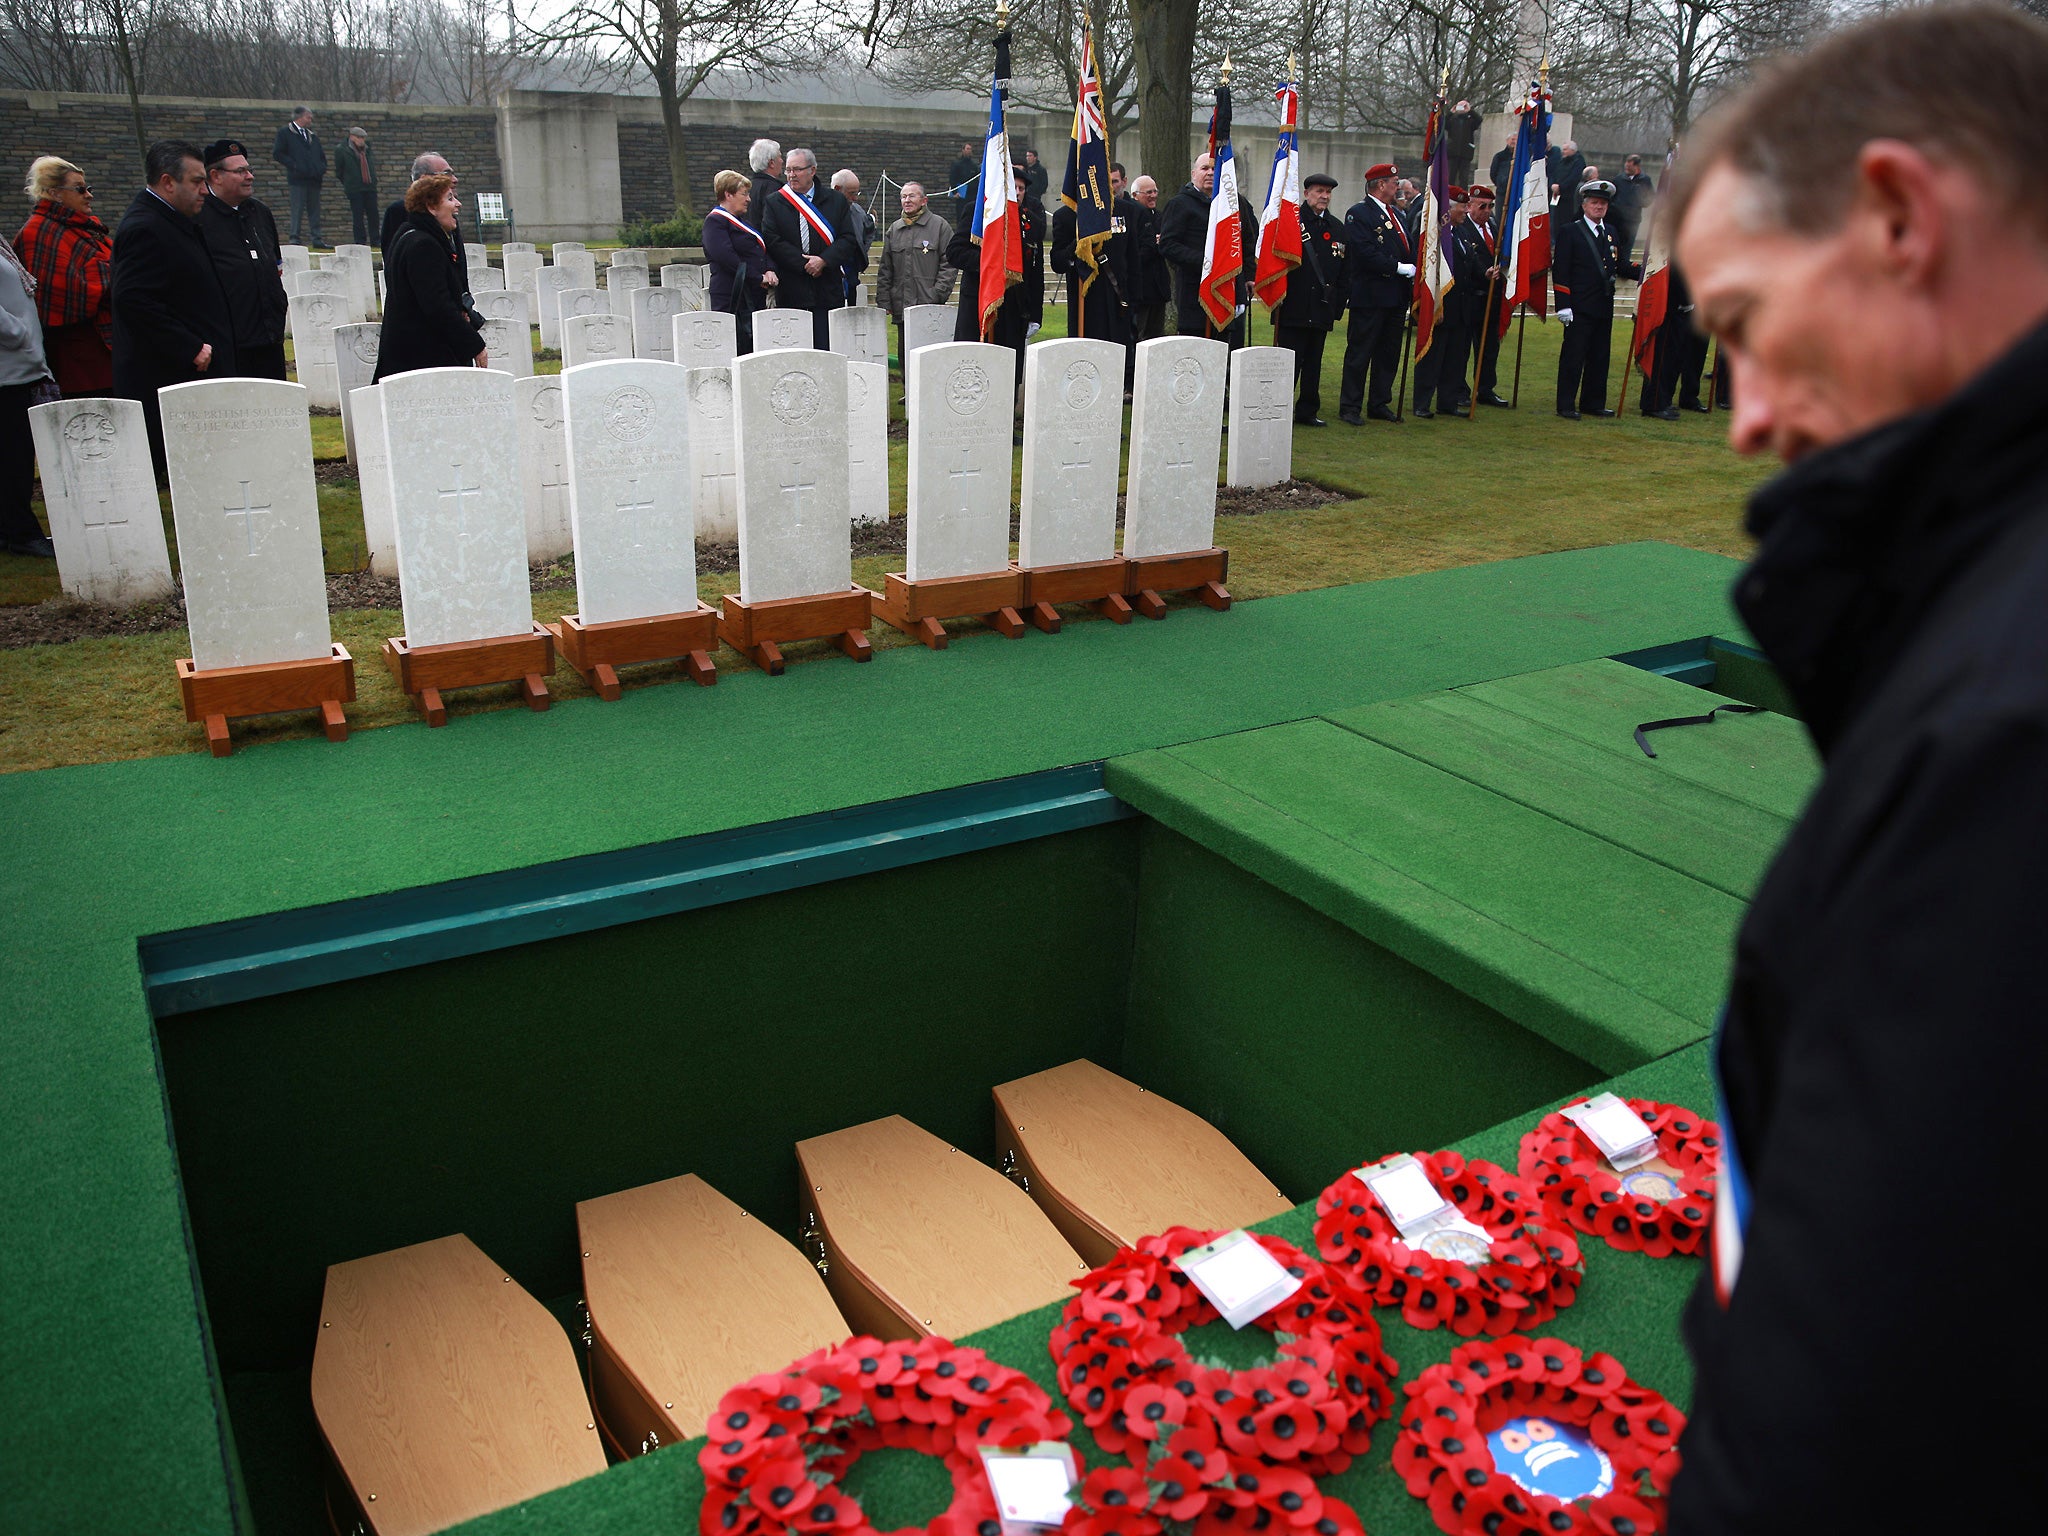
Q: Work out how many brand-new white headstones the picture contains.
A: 7